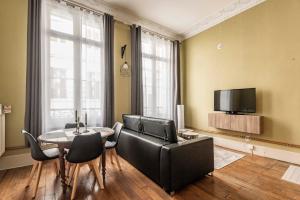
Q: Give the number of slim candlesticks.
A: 3